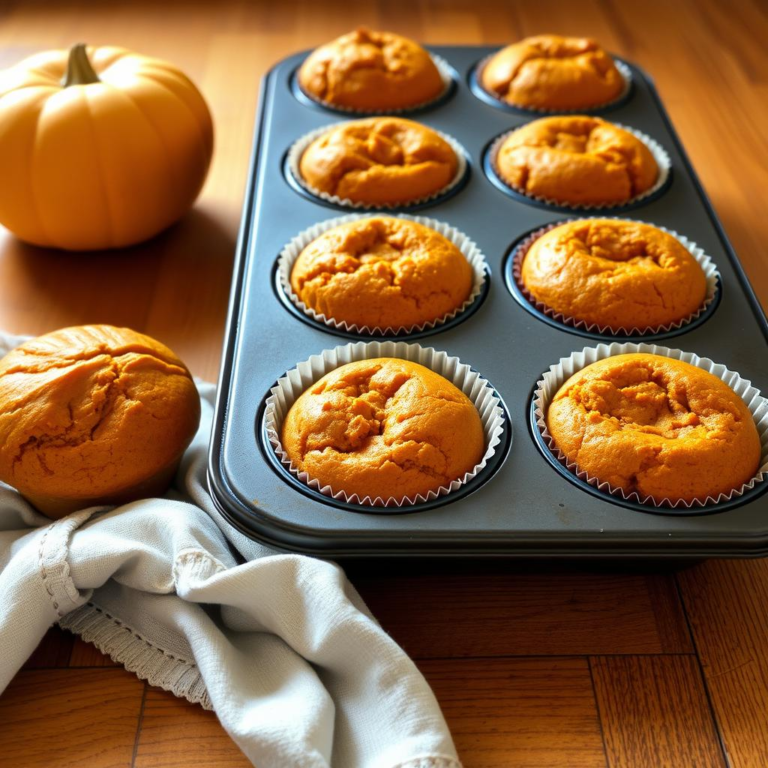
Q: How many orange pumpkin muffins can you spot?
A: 9